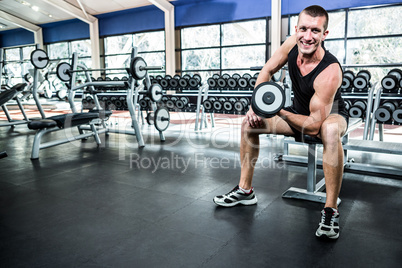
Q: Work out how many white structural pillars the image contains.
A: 4